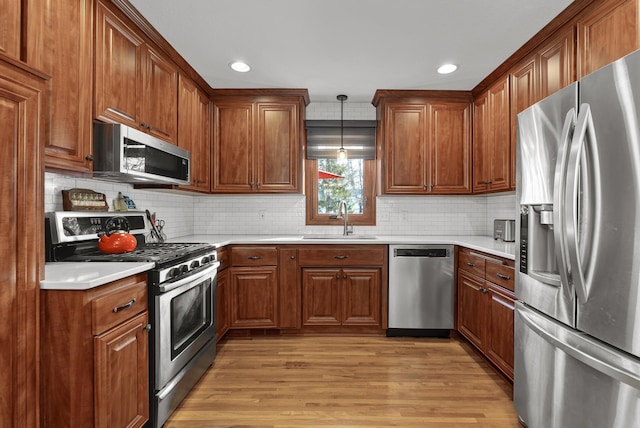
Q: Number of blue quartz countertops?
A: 0